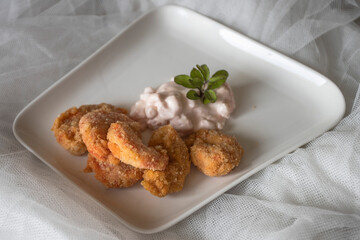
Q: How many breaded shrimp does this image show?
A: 6